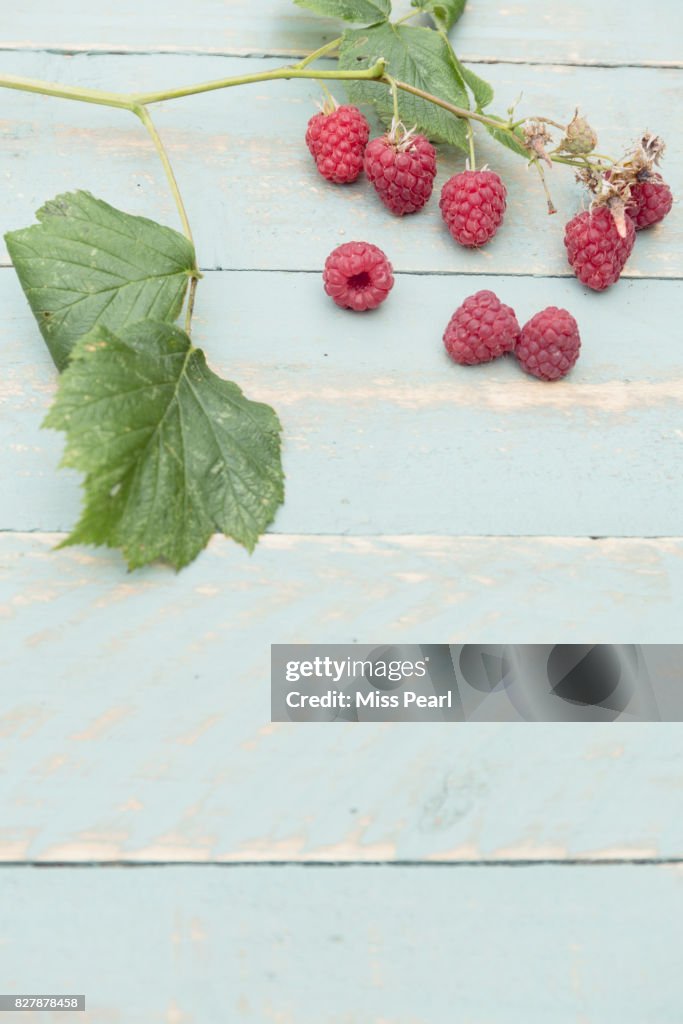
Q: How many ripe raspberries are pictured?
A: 8